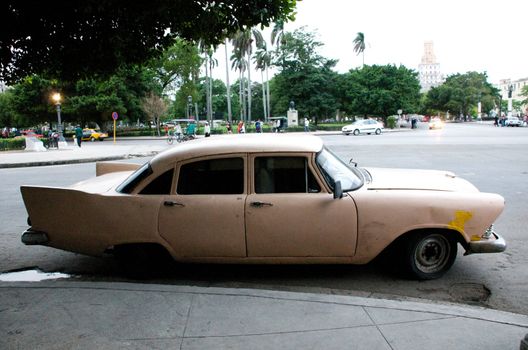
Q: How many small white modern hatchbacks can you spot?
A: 1